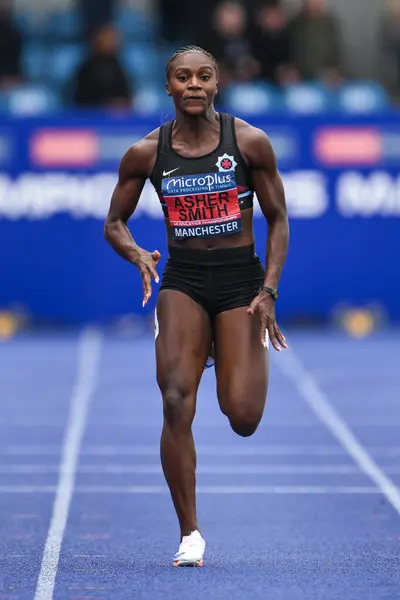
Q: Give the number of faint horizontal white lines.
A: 3